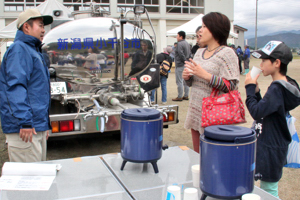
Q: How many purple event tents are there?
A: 0